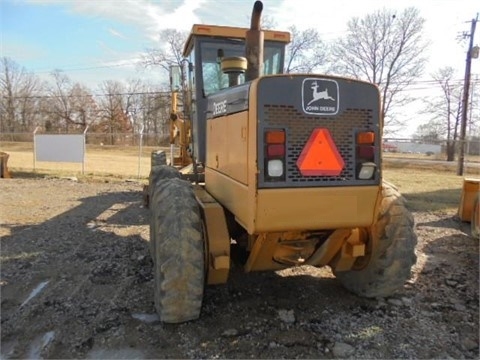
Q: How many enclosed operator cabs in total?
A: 1